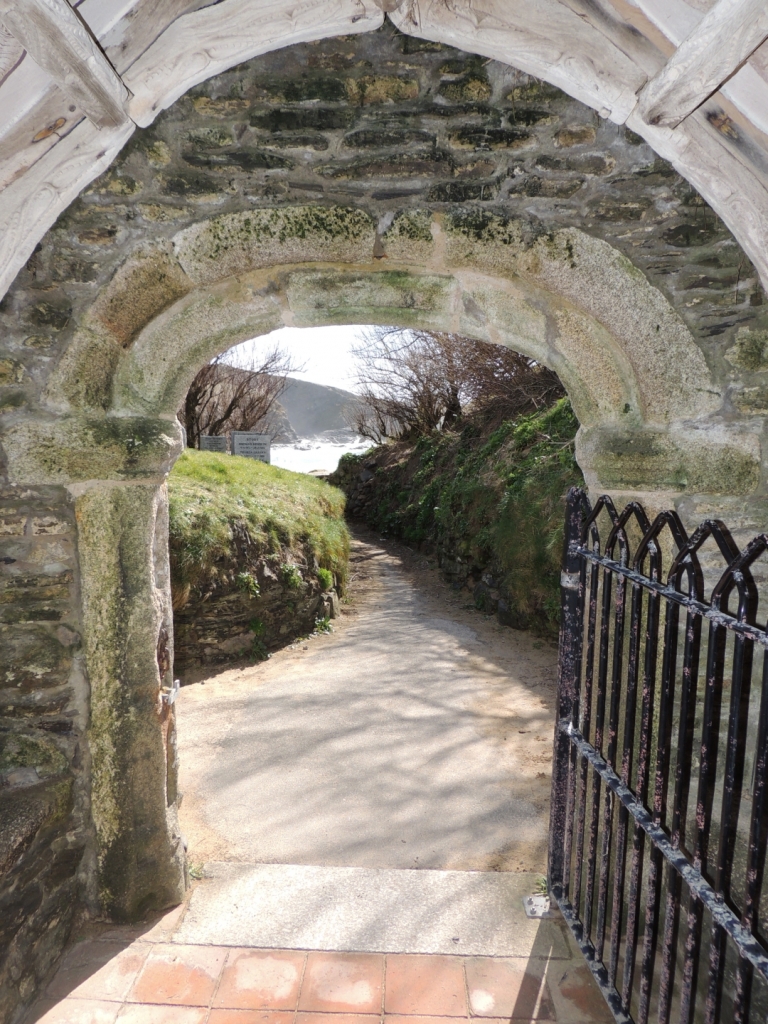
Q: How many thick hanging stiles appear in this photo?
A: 1